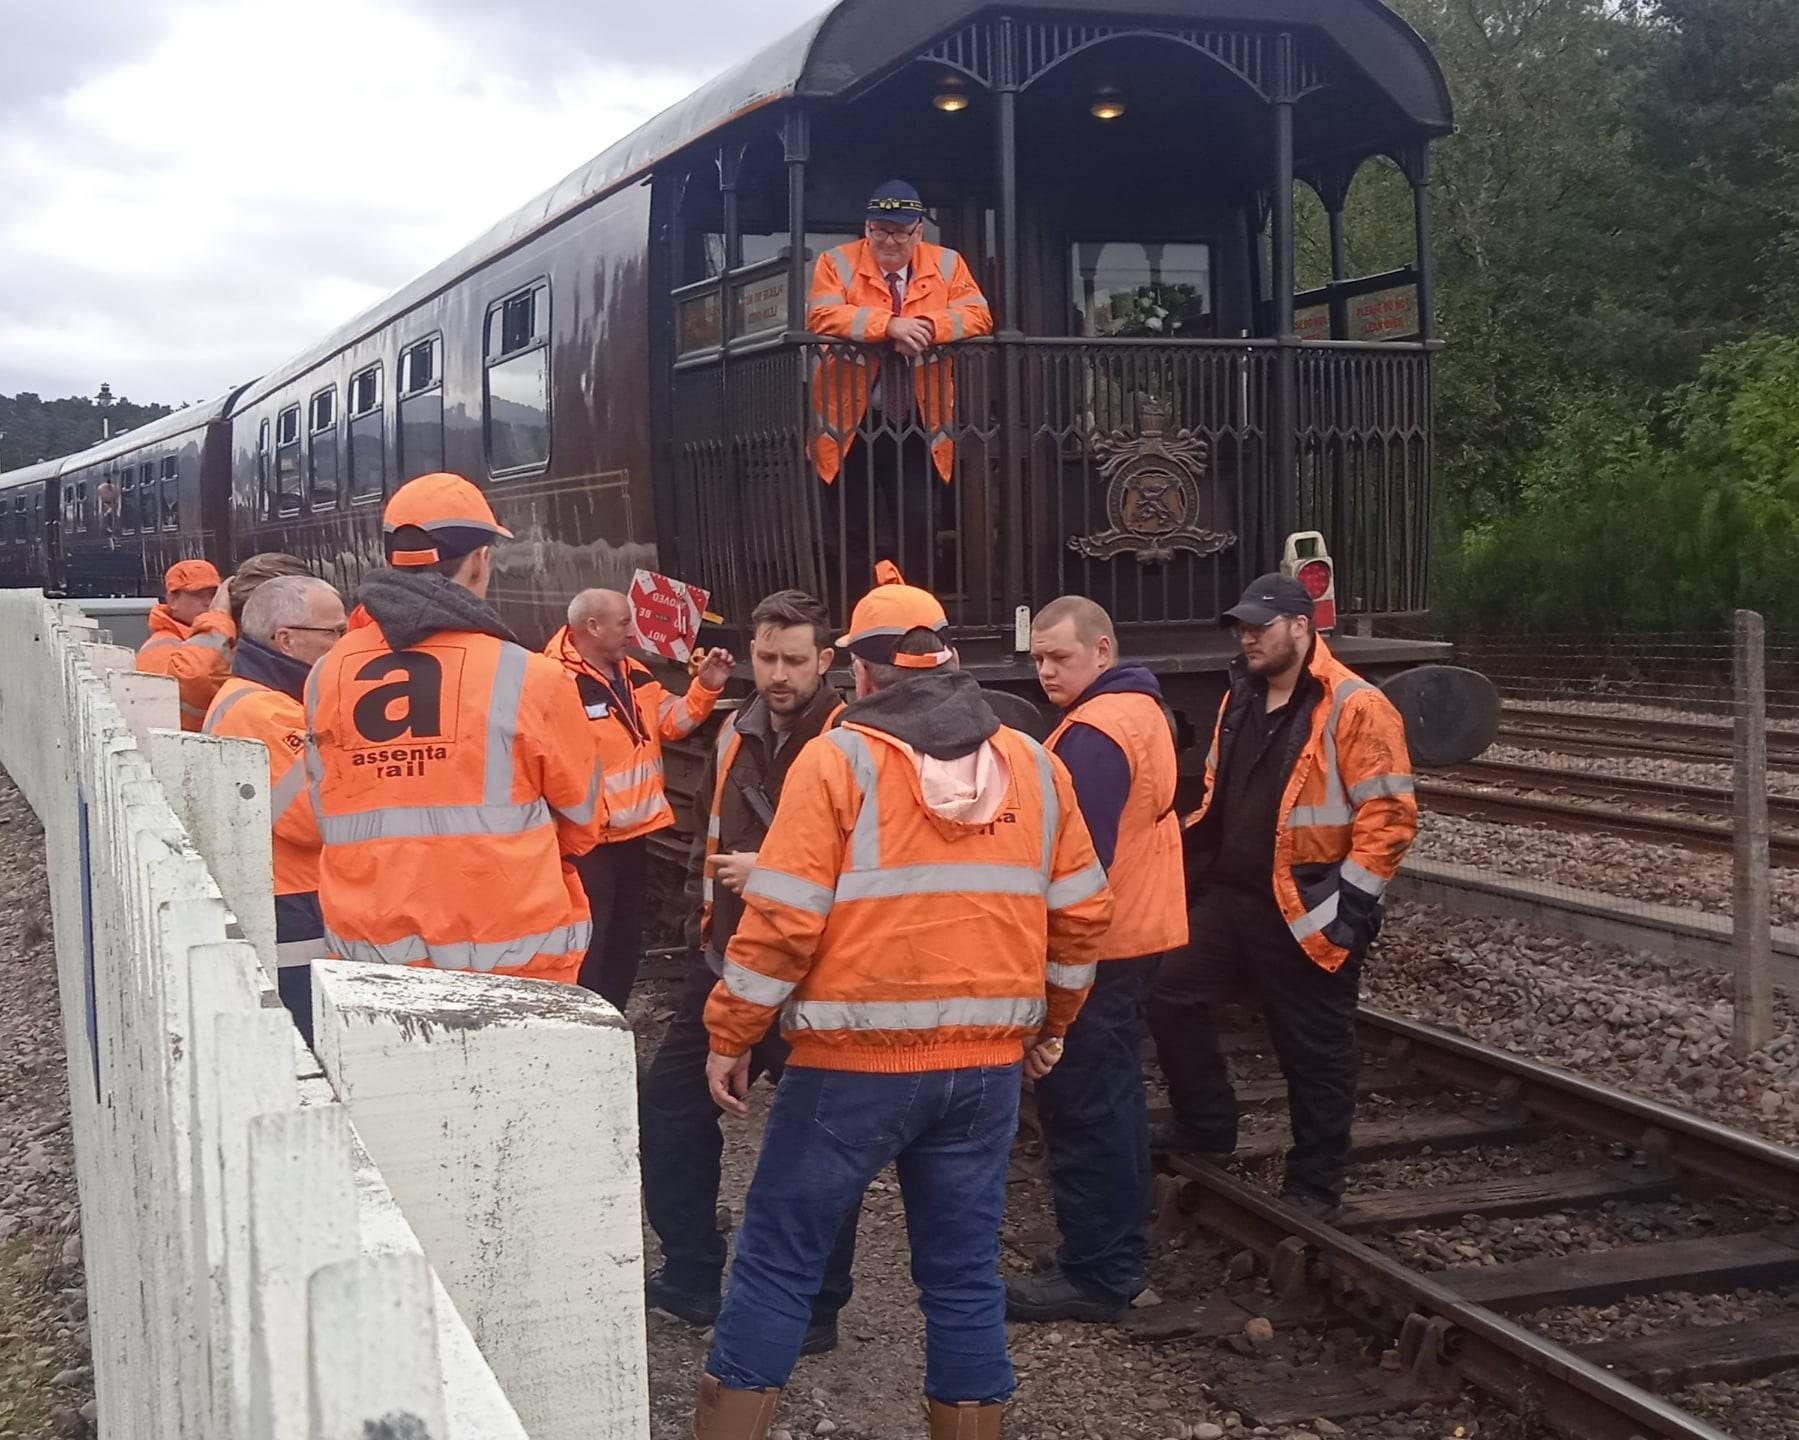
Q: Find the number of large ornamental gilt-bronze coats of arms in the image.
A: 1